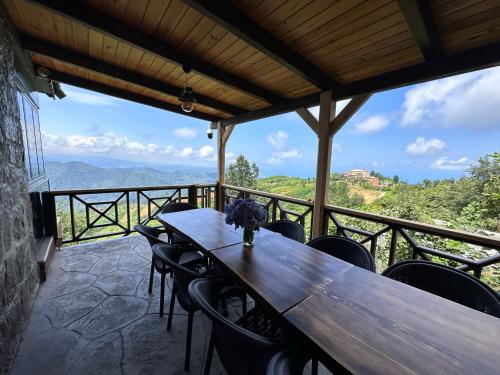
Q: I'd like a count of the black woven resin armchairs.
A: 8